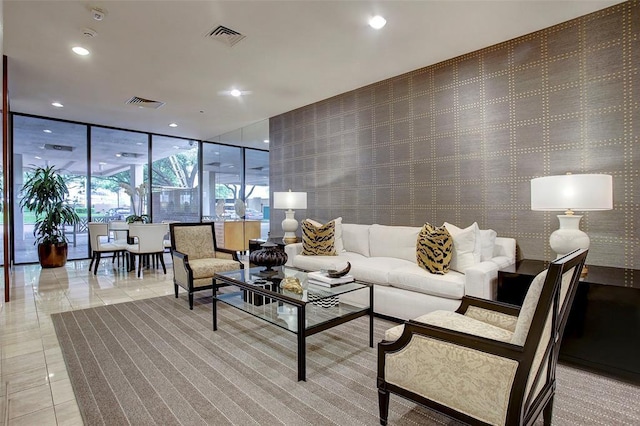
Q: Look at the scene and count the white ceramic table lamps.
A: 2